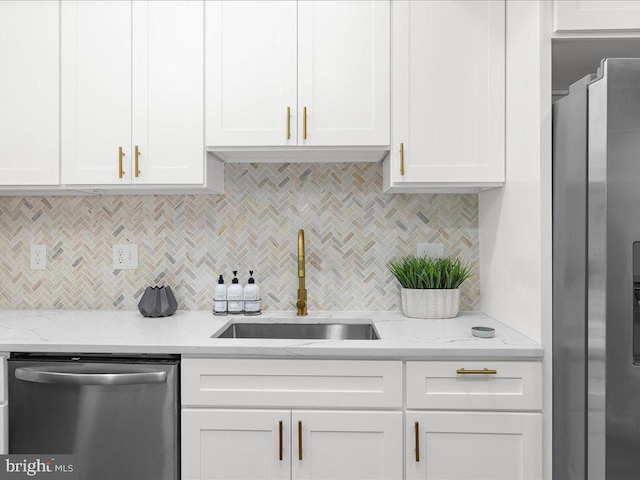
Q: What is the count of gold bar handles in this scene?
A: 9